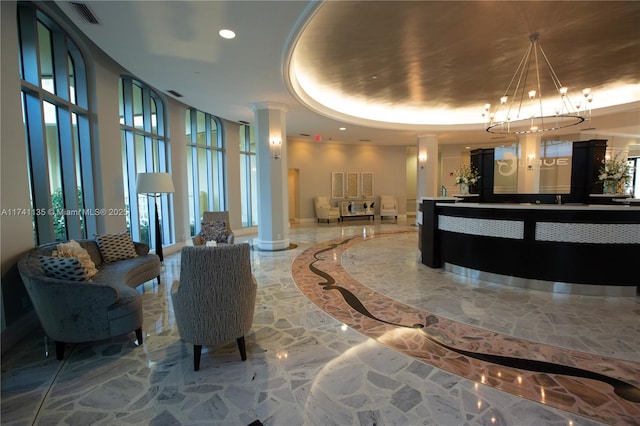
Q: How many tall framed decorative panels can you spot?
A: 3